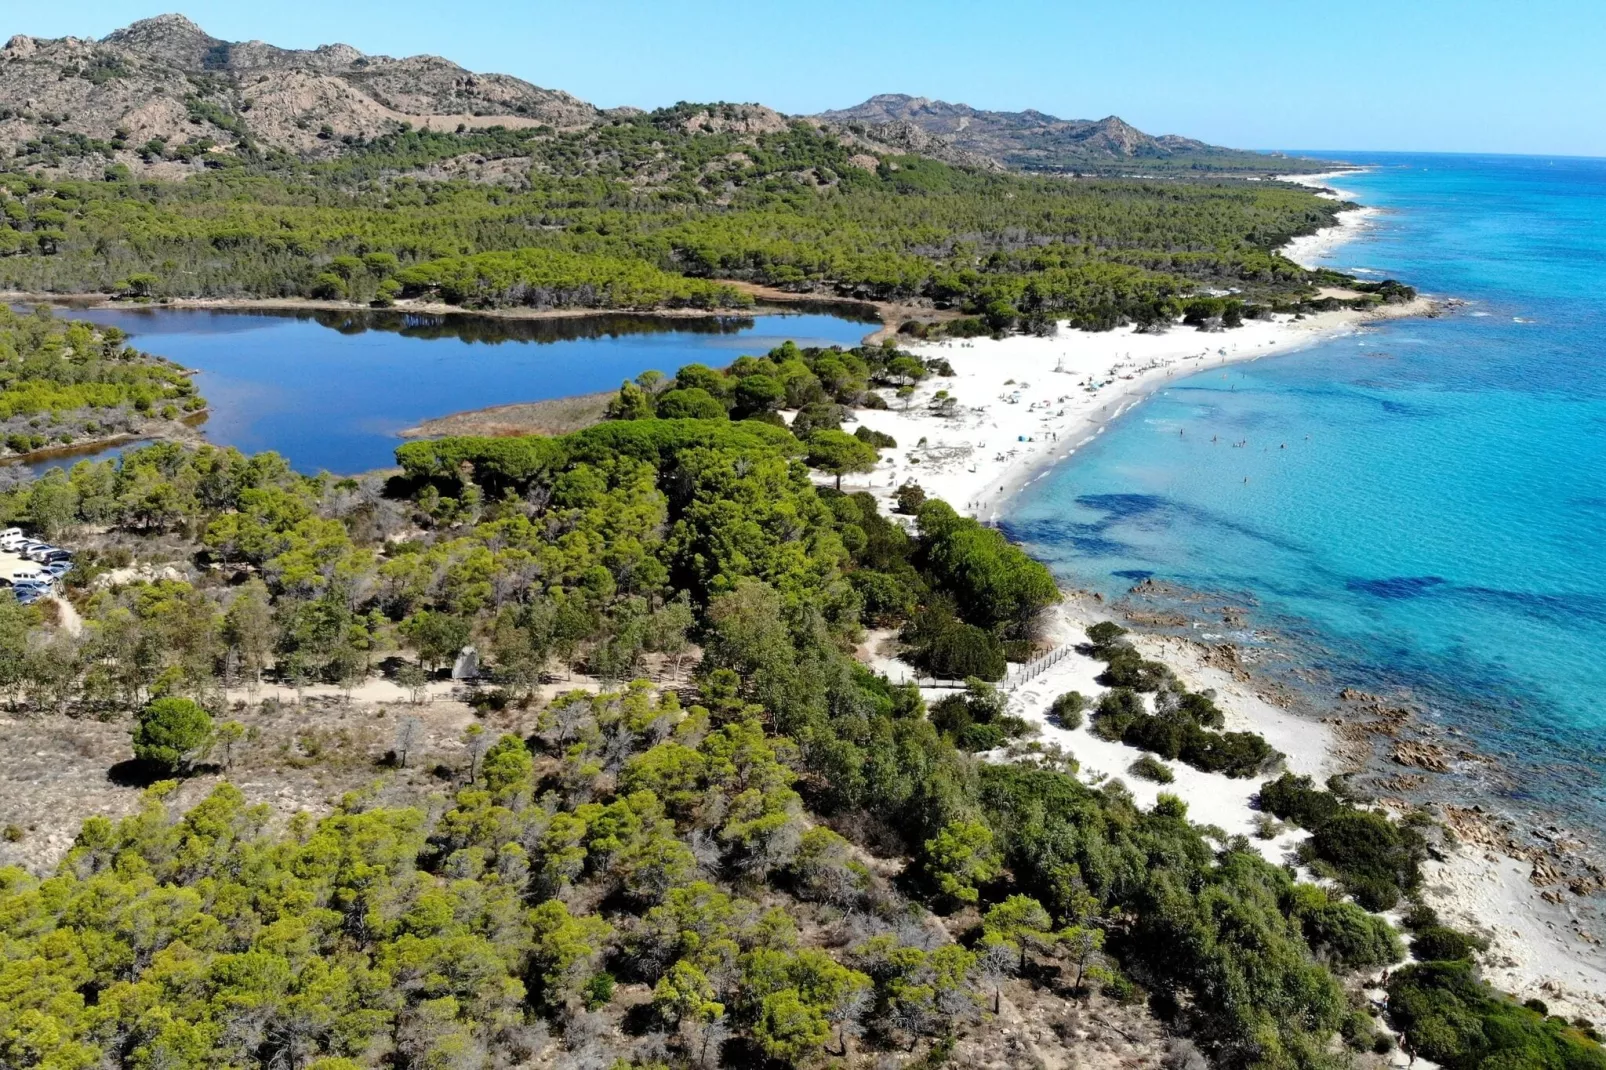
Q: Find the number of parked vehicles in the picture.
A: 11